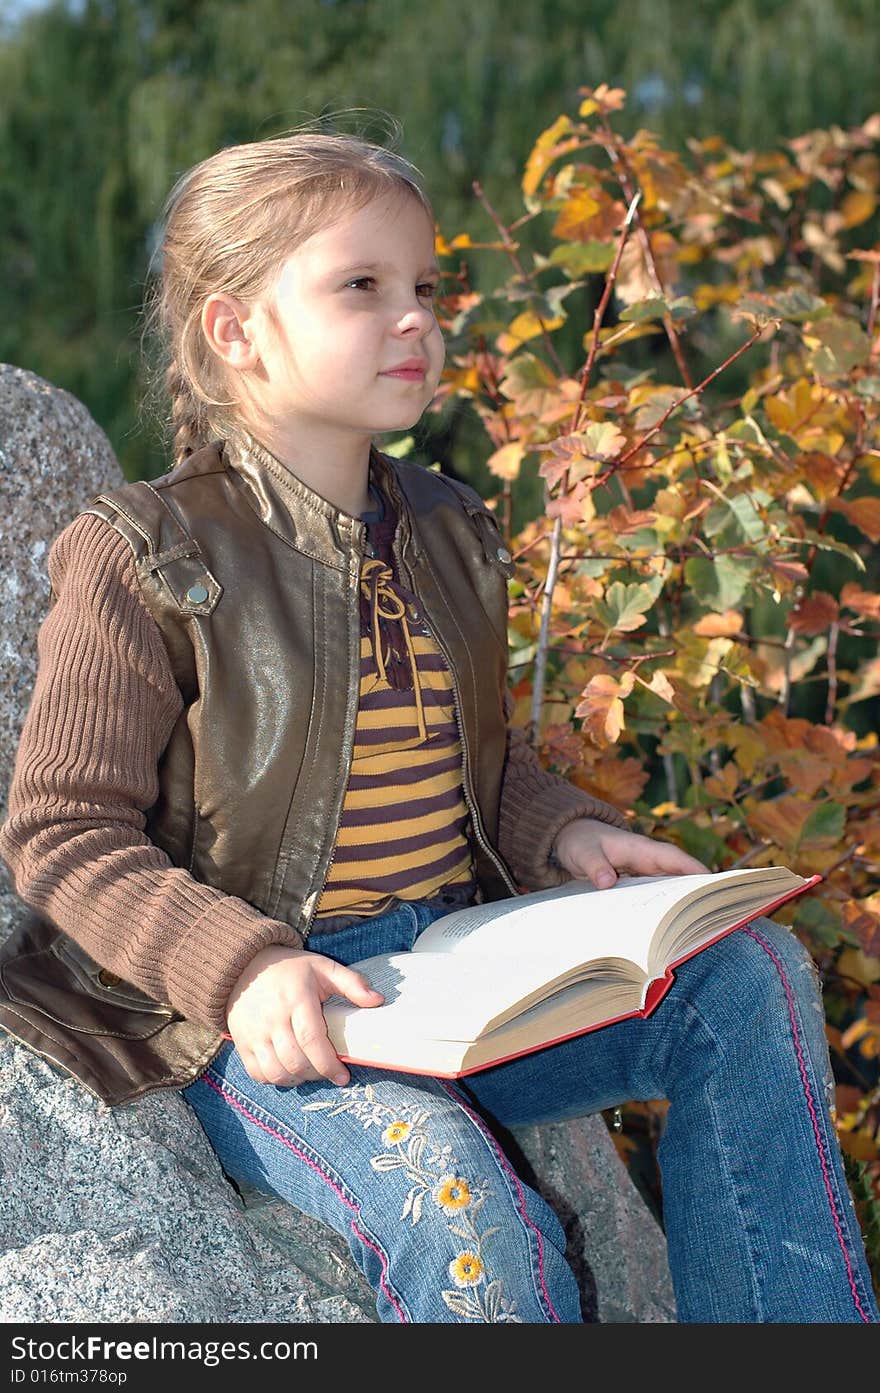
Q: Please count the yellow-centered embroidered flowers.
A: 3